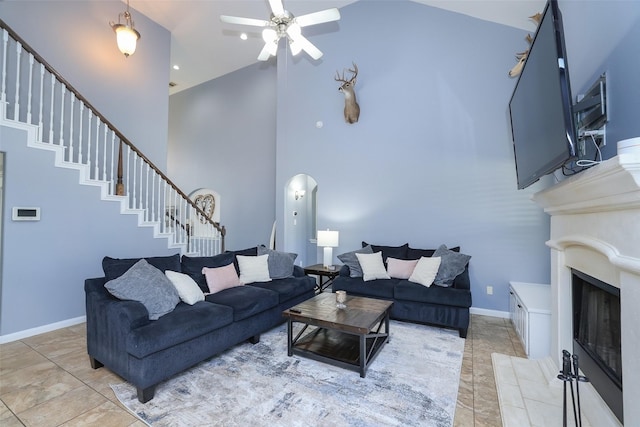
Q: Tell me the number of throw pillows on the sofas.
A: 10